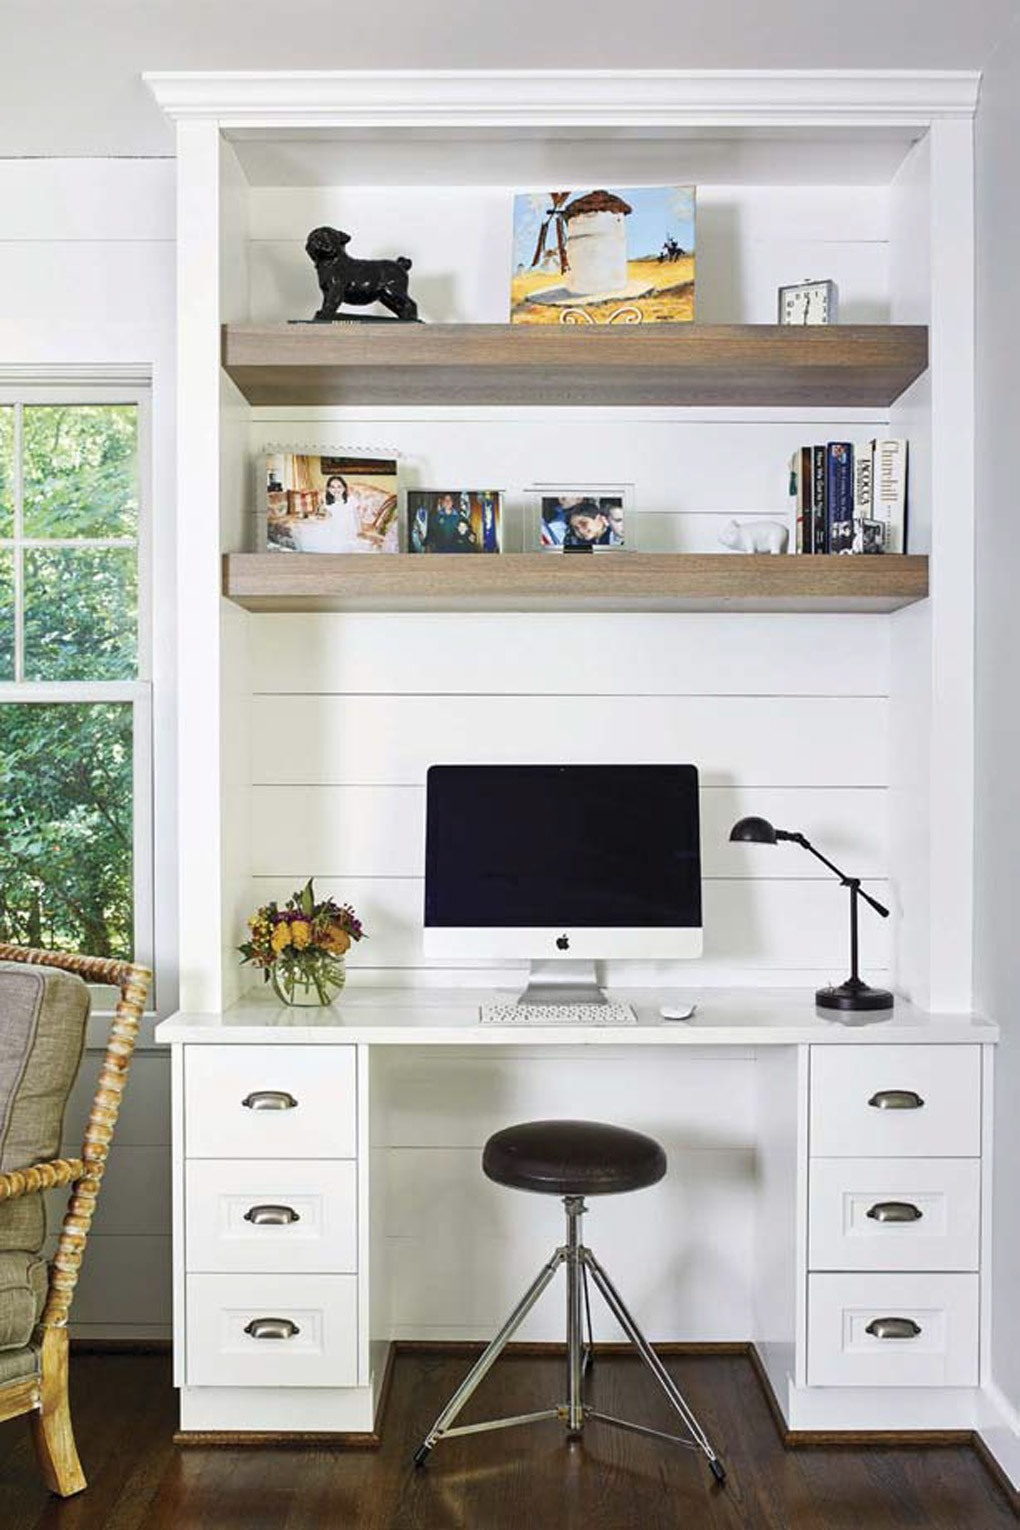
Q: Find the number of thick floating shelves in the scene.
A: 2